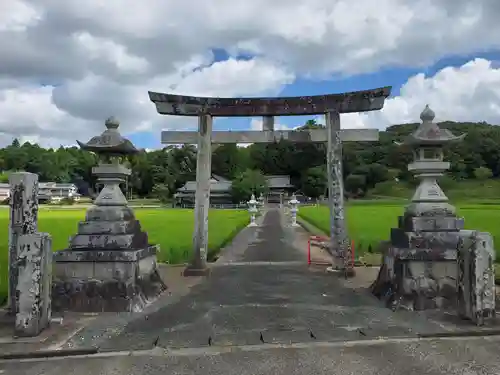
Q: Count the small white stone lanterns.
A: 2